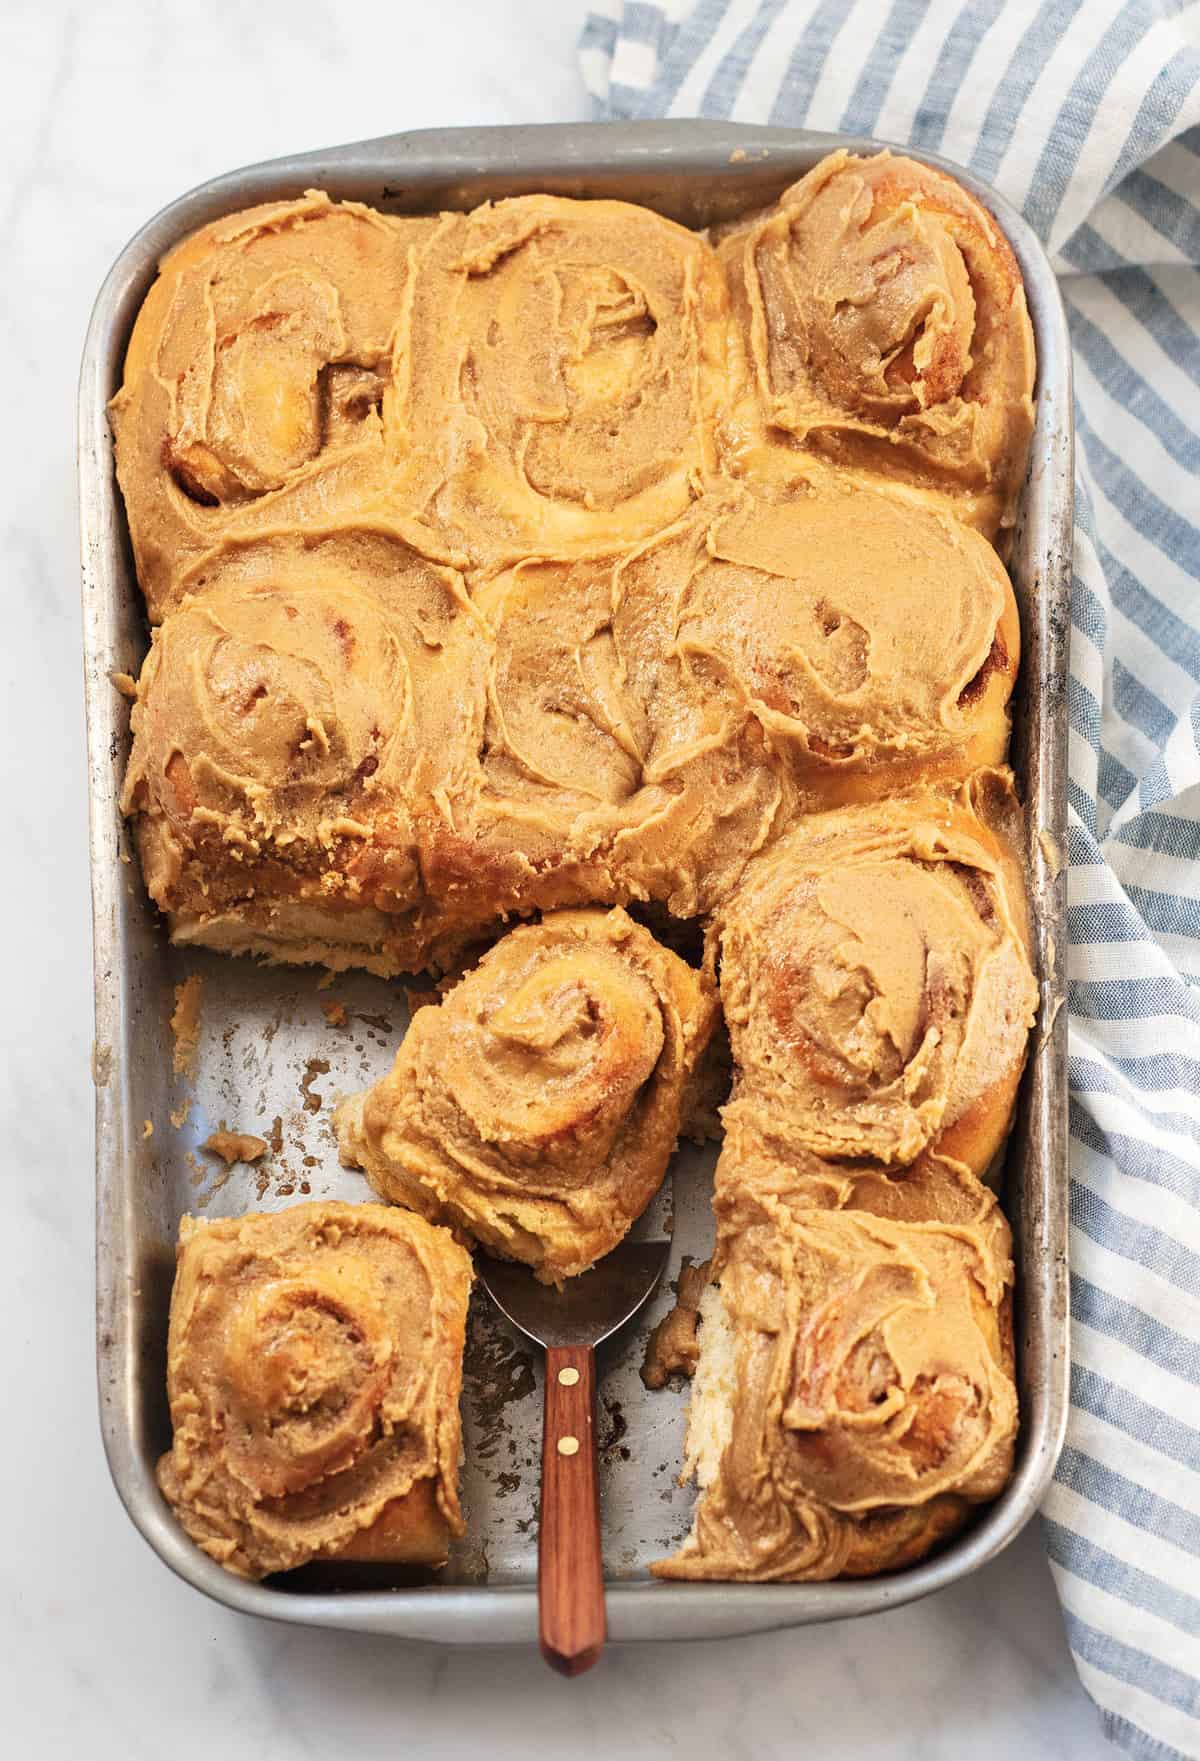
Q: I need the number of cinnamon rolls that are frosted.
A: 10